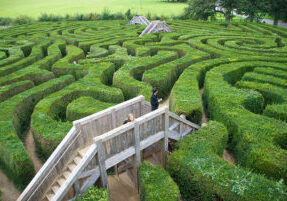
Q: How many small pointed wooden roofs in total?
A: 2